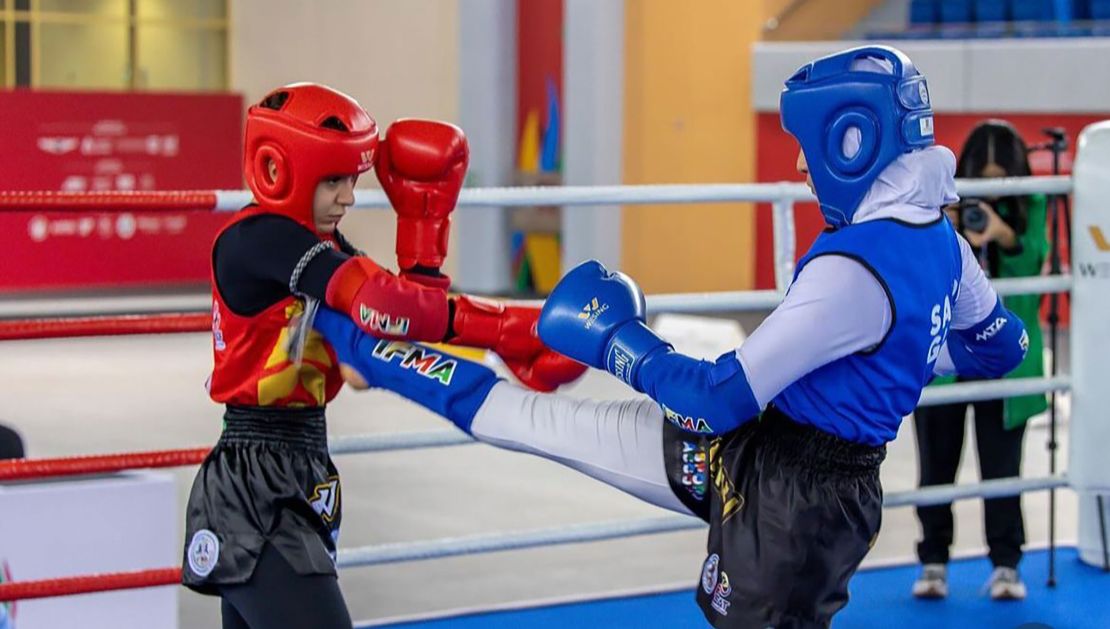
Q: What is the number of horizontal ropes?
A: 4